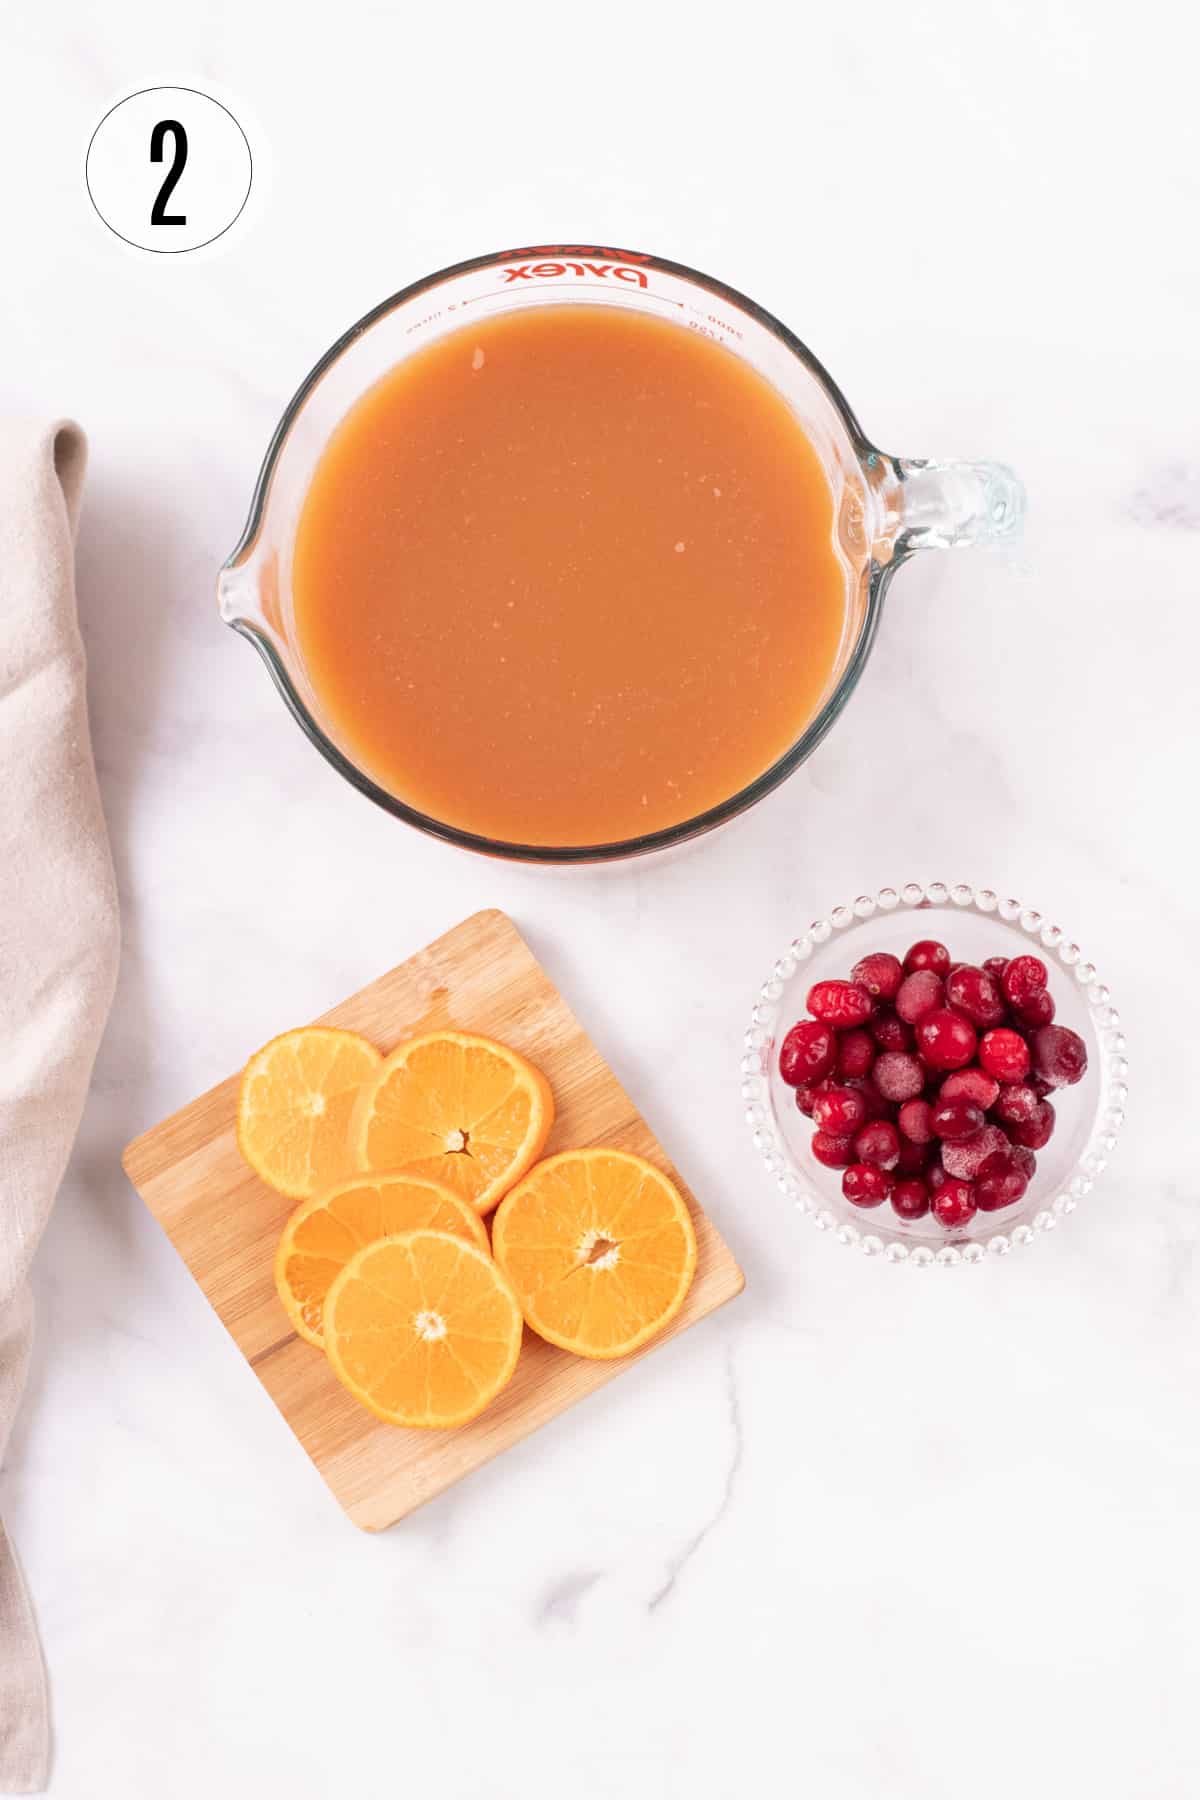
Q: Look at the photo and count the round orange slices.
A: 5